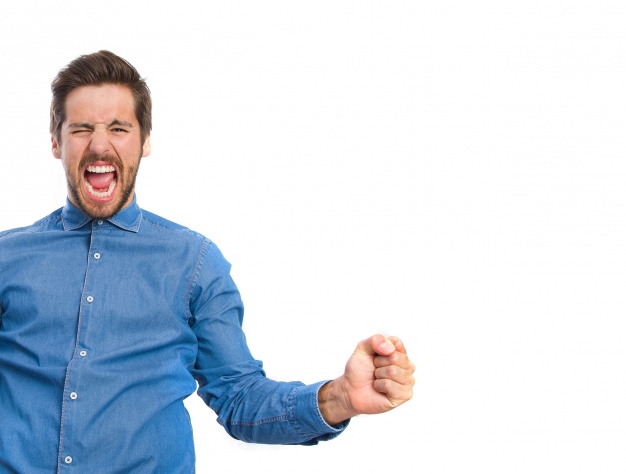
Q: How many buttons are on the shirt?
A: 6